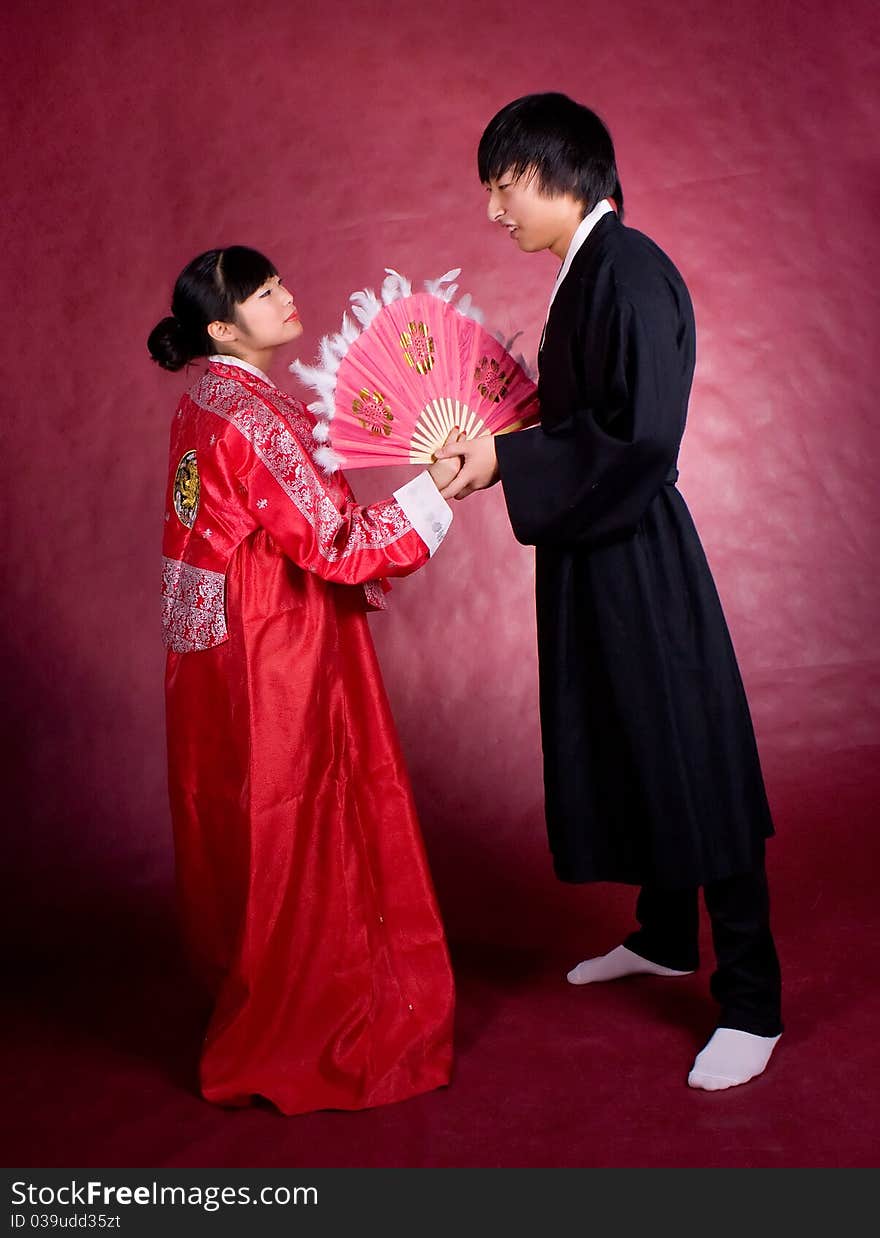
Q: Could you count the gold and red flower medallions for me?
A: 3